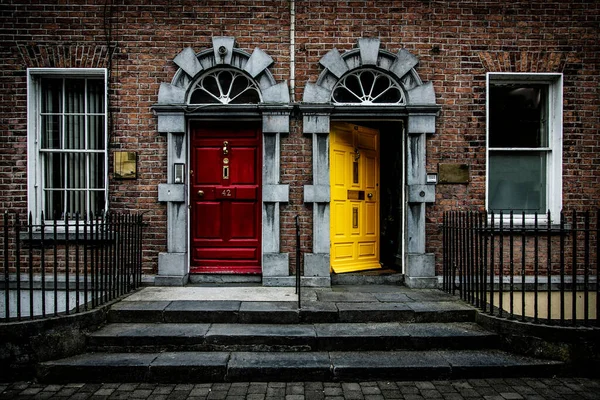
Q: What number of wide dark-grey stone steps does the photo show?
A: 3